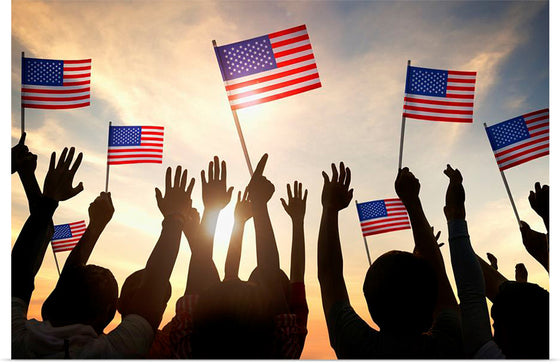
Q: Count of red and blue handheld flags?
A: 7